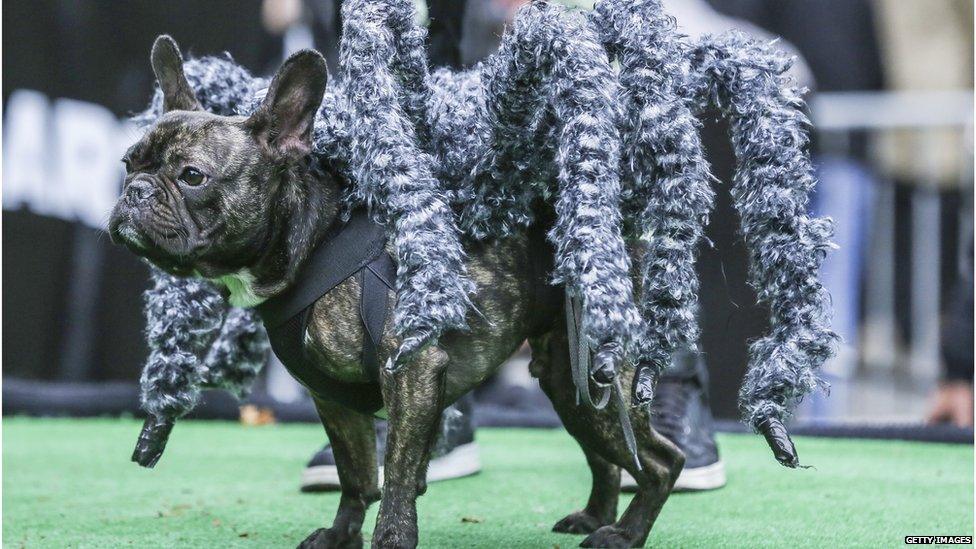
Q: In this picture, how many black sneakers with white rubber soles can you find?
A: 2